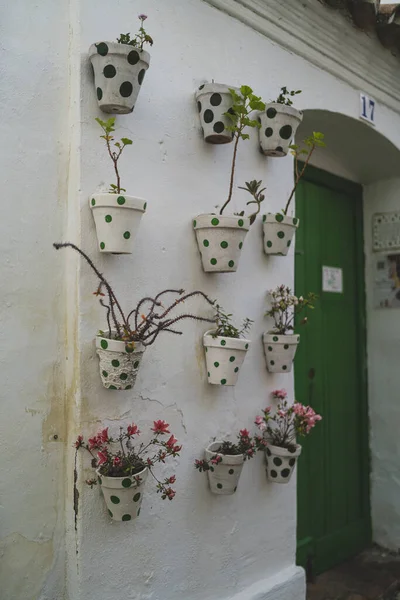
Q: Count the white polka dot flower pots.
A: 12